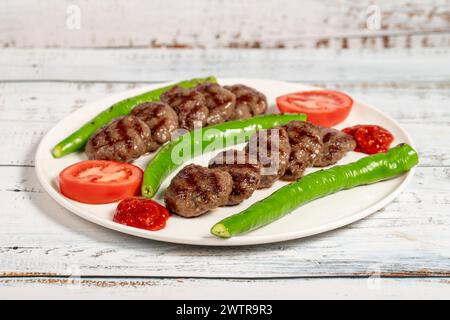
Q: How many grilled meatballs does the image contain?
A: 10